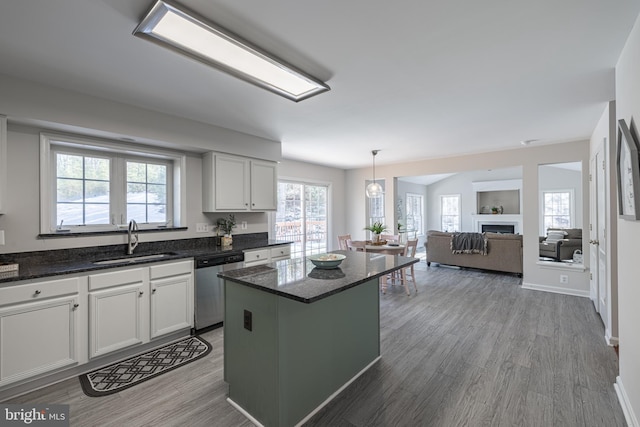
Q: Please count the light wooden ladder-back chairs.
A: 4